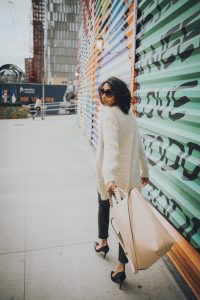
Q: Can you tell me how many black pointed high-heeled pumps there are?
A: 2